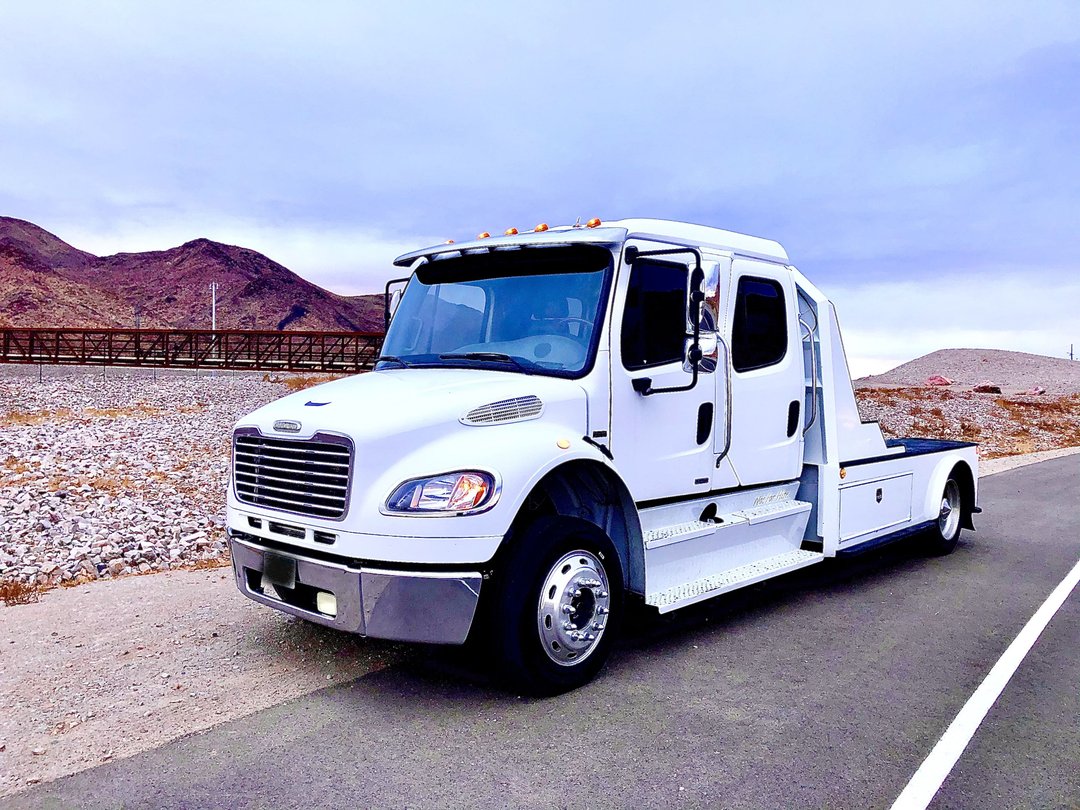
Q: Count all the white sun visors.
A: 1